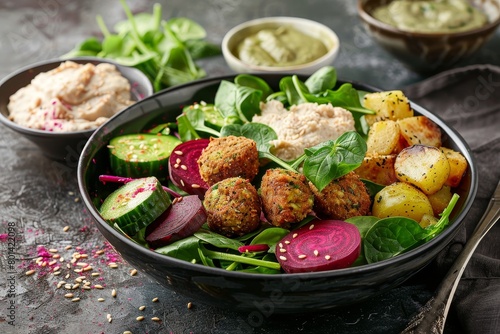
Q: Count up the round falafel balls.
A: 4